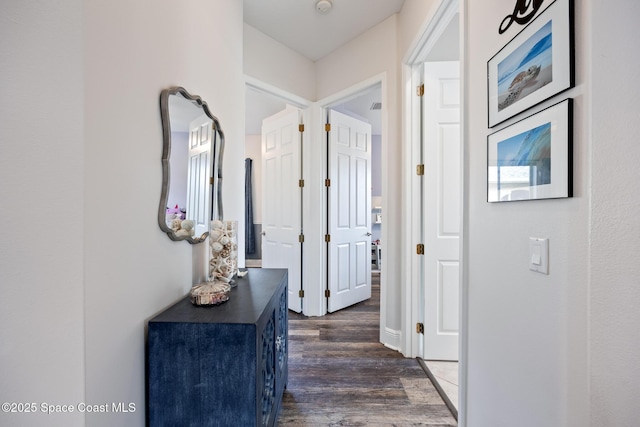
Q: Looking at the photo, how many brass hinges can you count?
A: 12